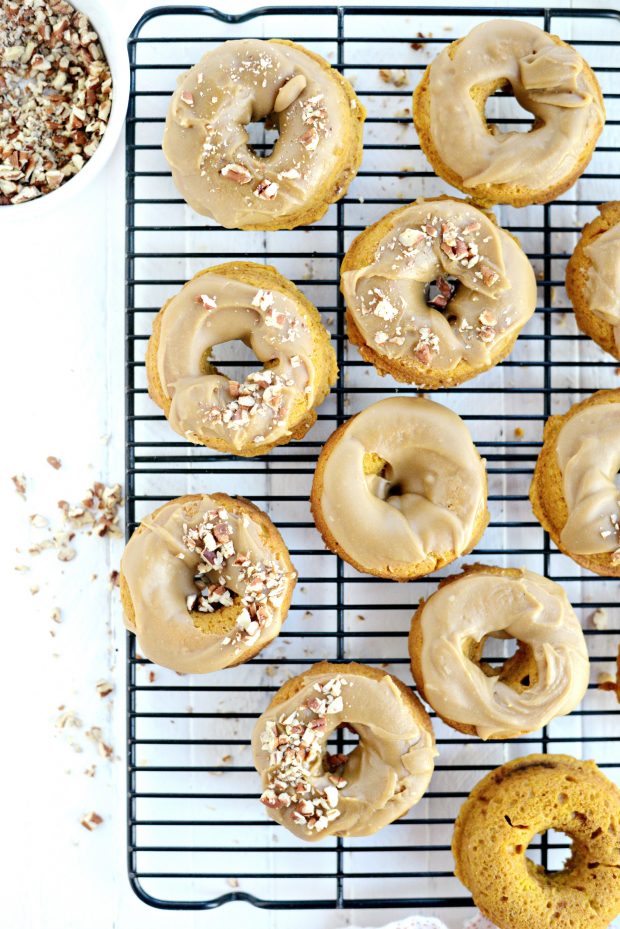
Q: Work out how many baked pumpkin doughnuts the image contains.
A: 11